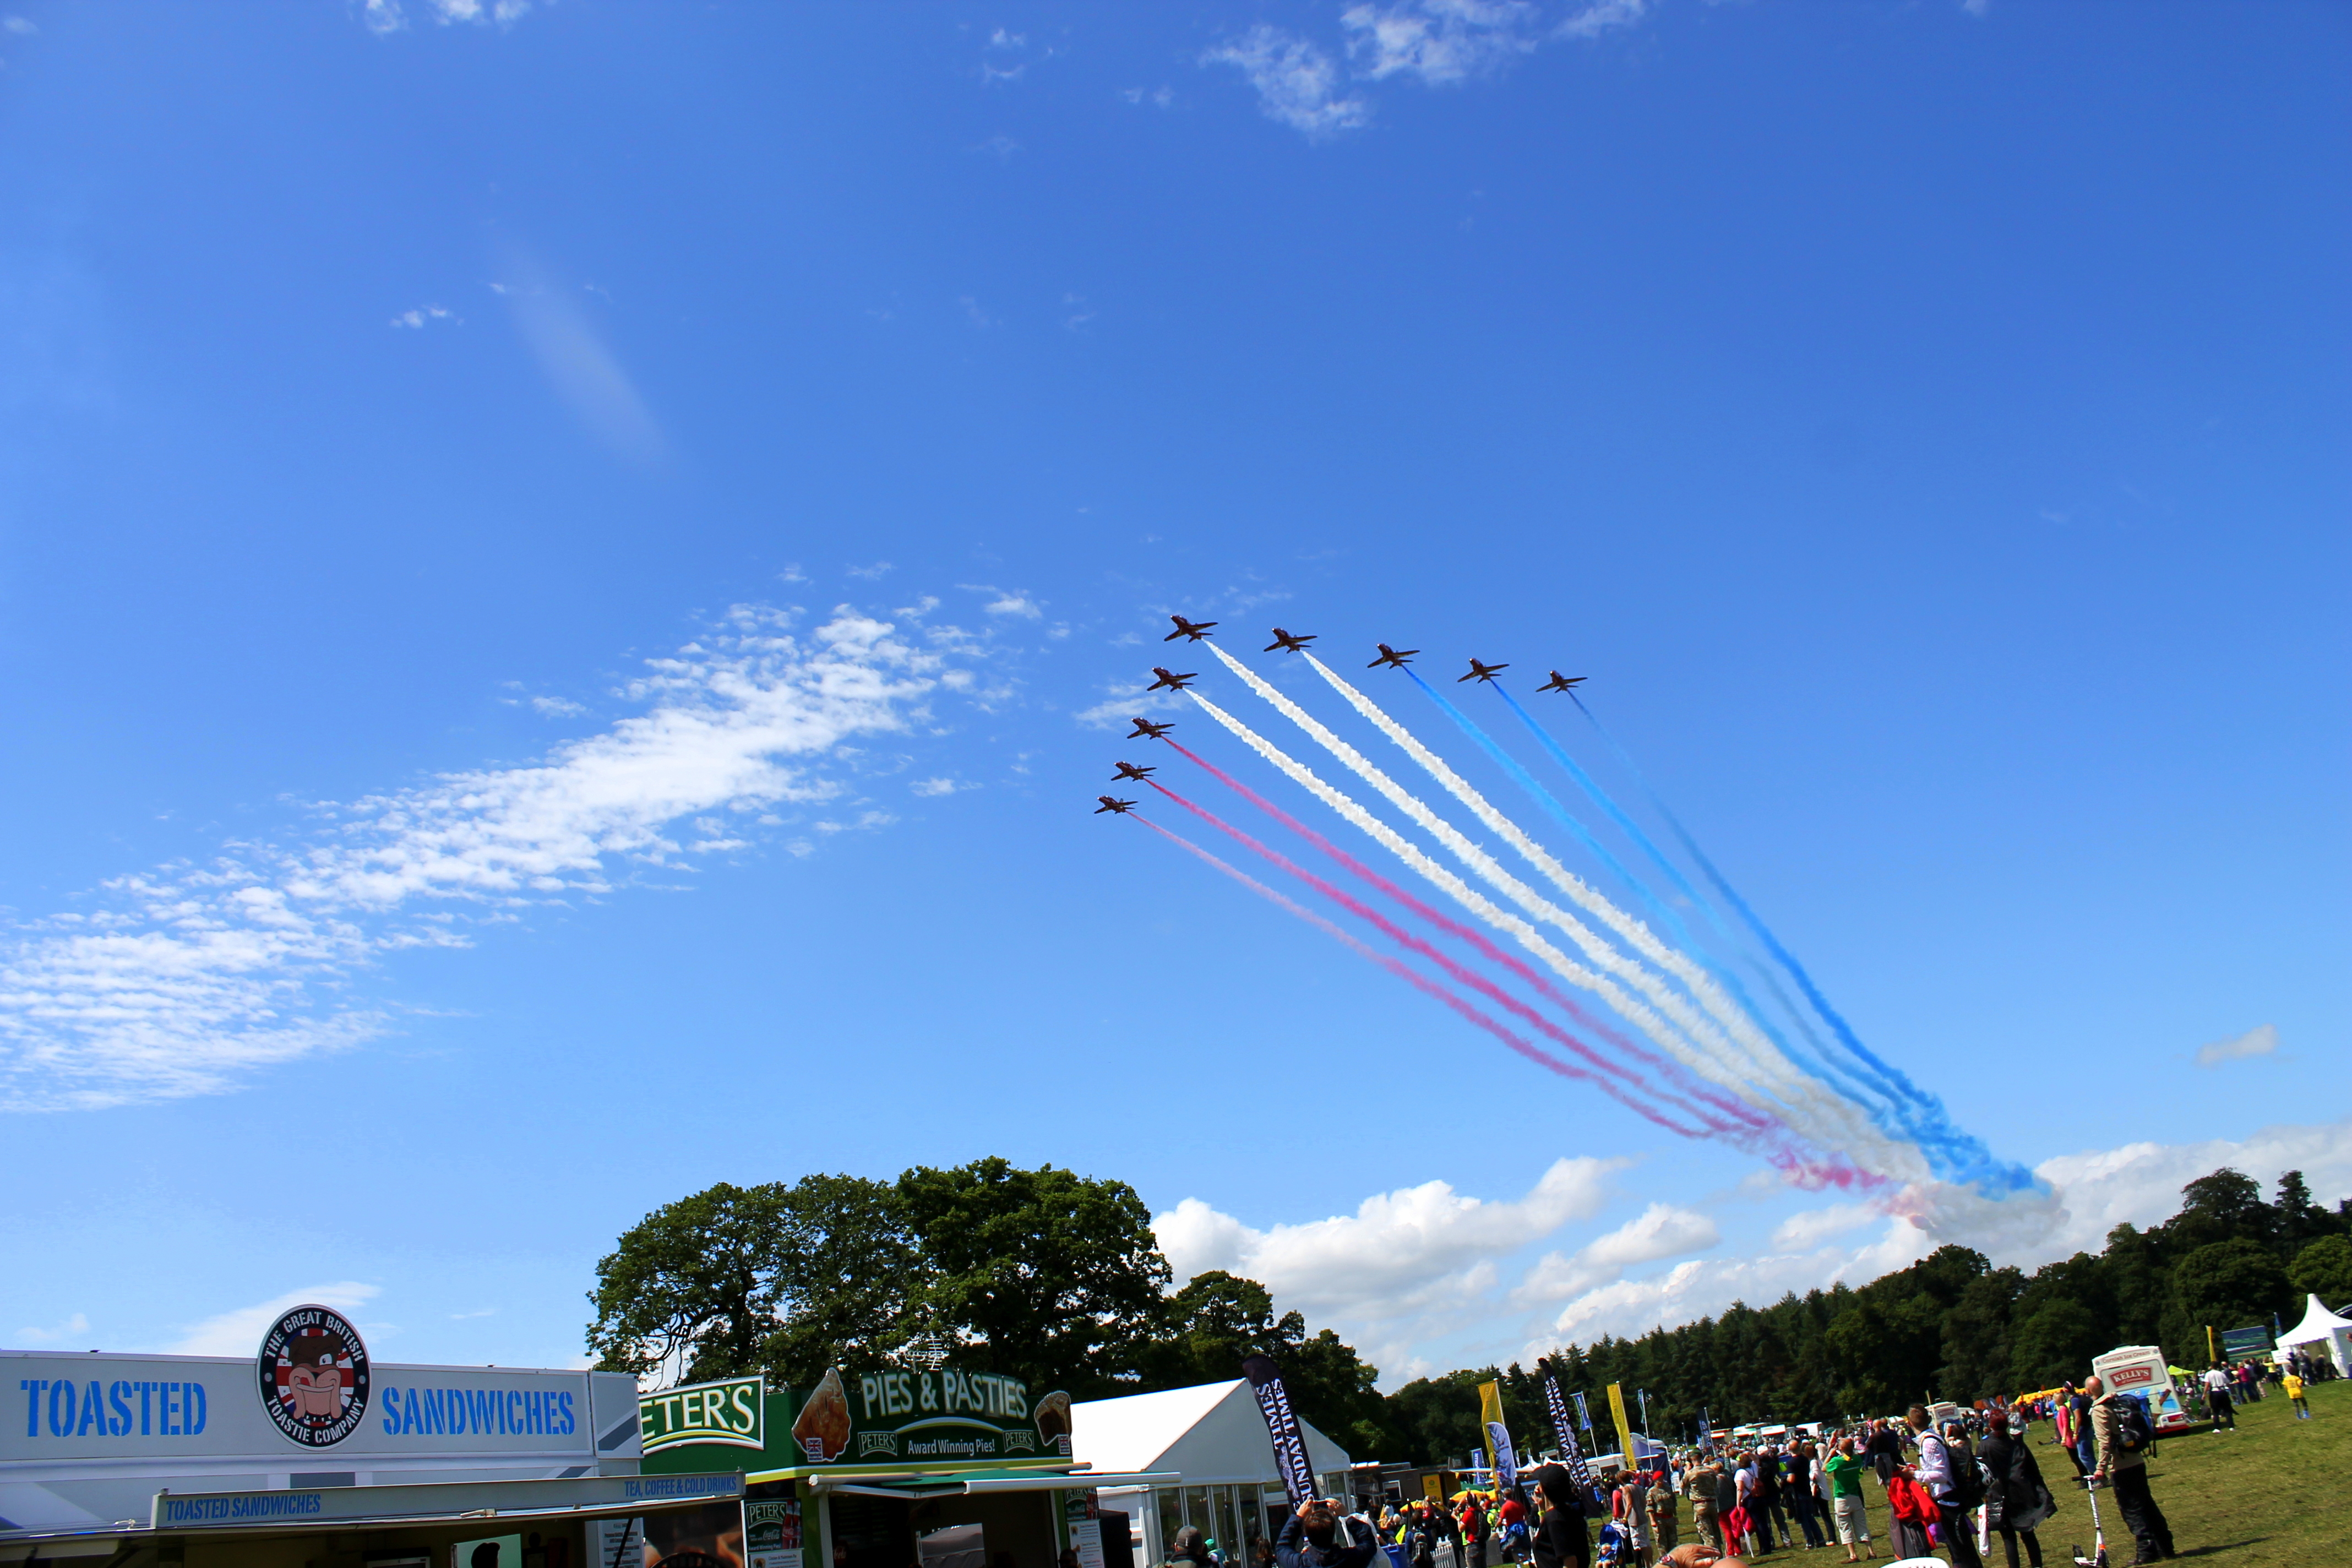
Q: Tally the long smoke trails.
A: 9